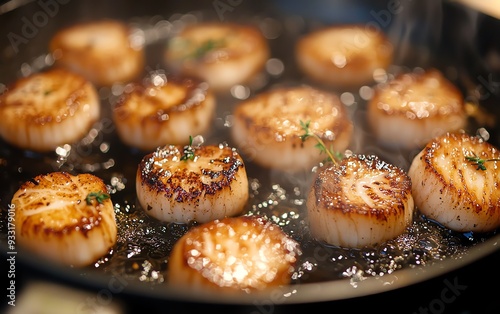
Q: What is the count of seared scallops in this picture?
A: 12